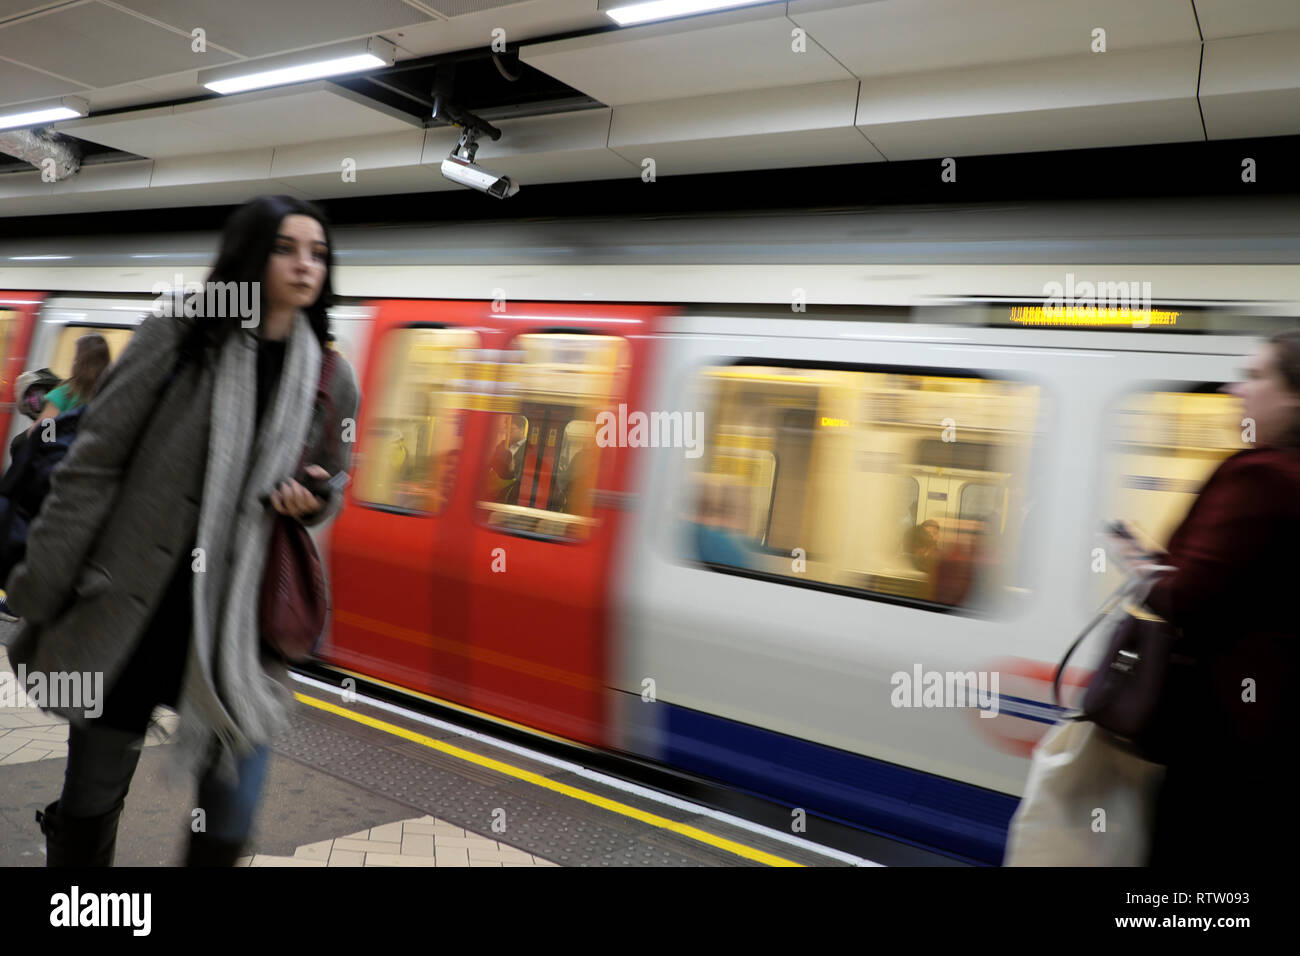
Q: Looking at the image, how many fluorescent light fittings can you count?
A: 3